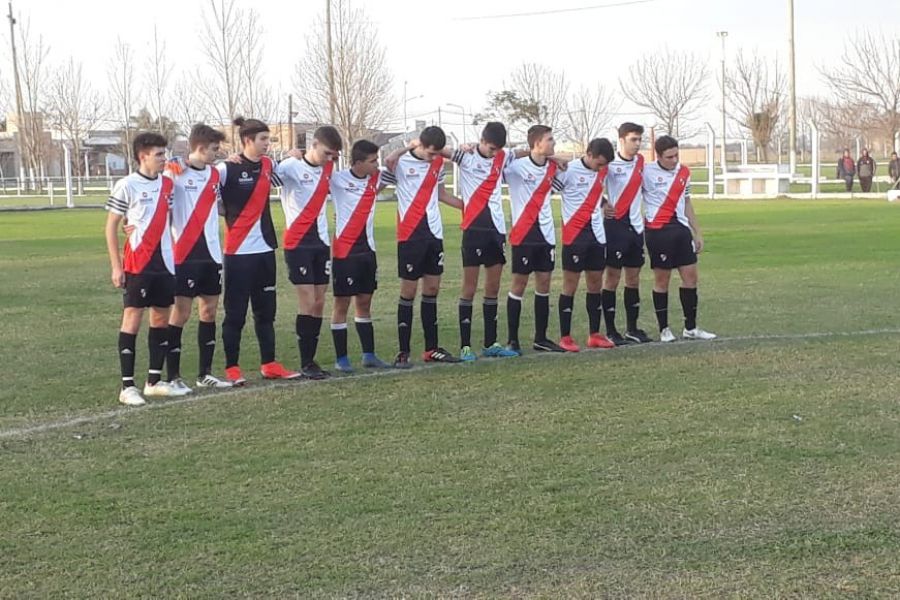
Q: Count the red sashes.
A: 11